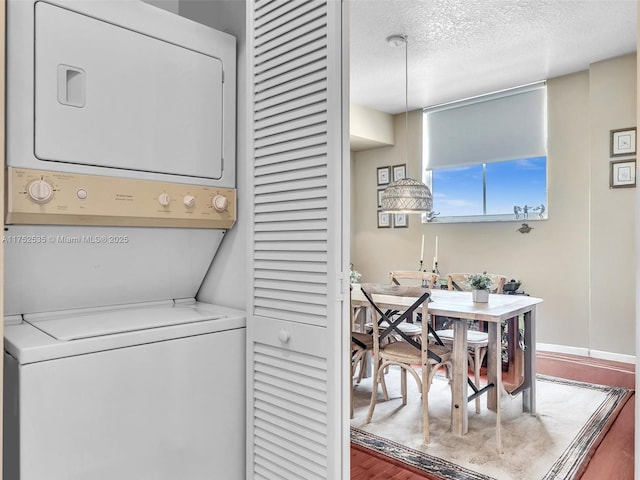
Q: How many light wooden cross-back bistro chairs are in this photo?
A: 4